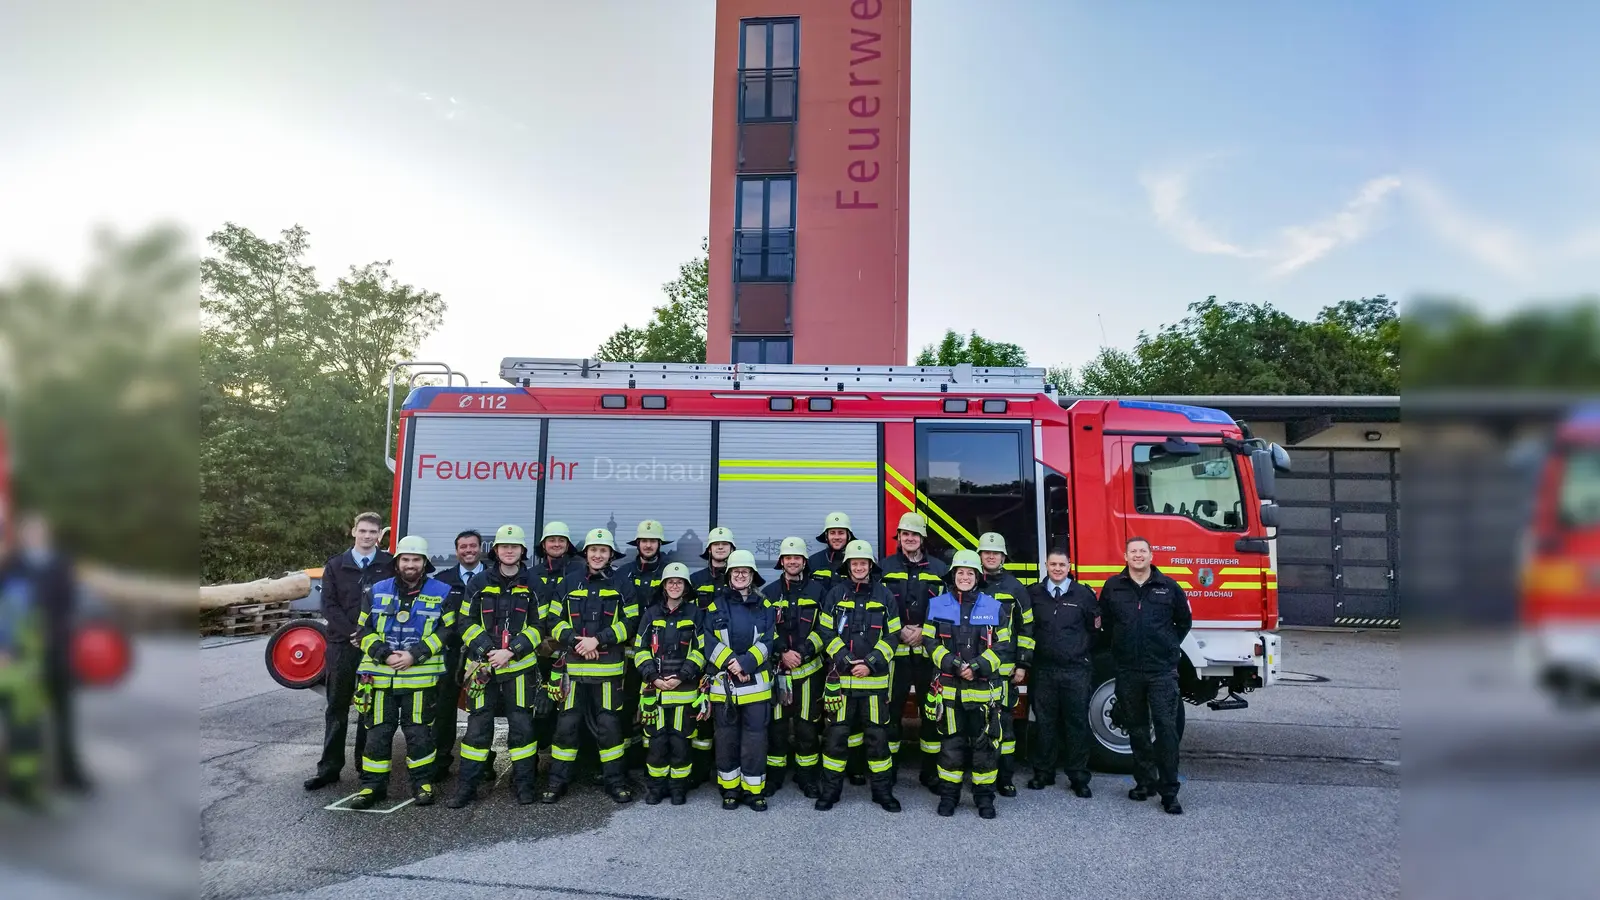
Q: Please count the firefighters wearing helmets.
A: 14